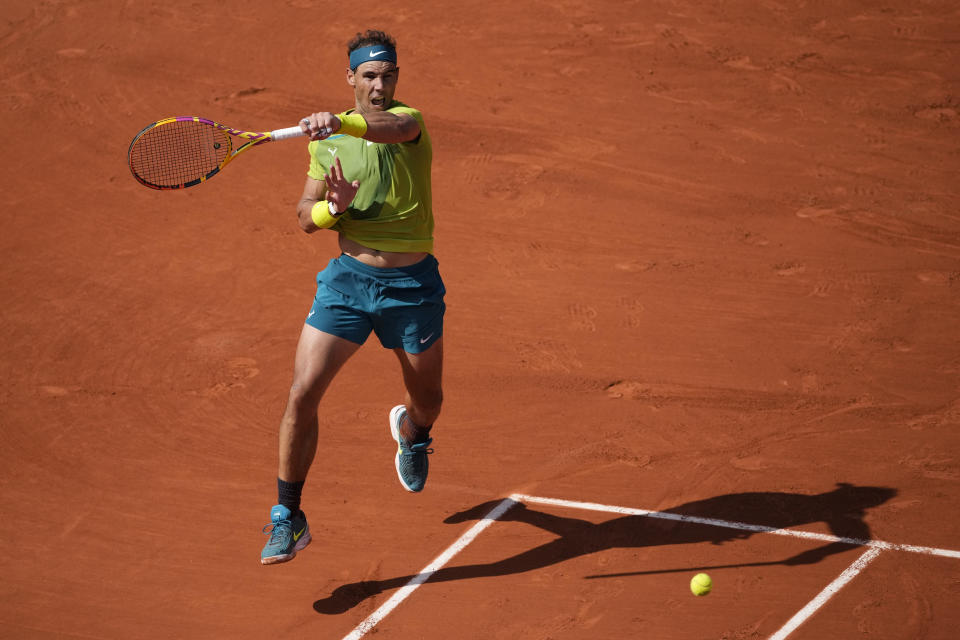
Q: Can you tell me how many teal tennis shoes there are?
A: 2